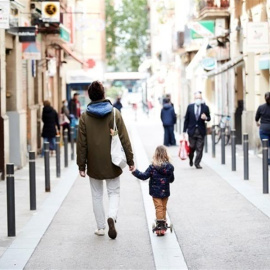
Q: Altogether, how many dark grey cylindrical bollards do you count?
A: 12